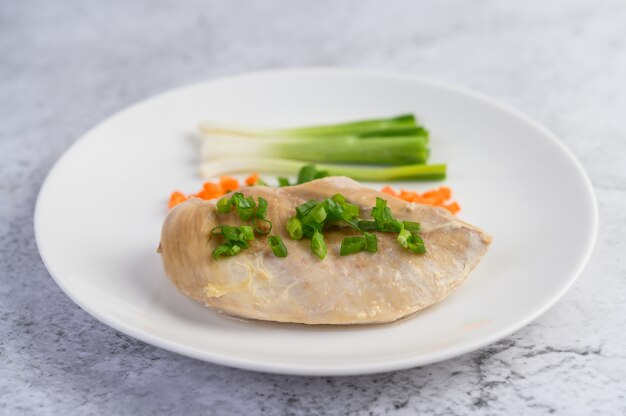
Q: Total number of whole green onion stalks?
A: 3